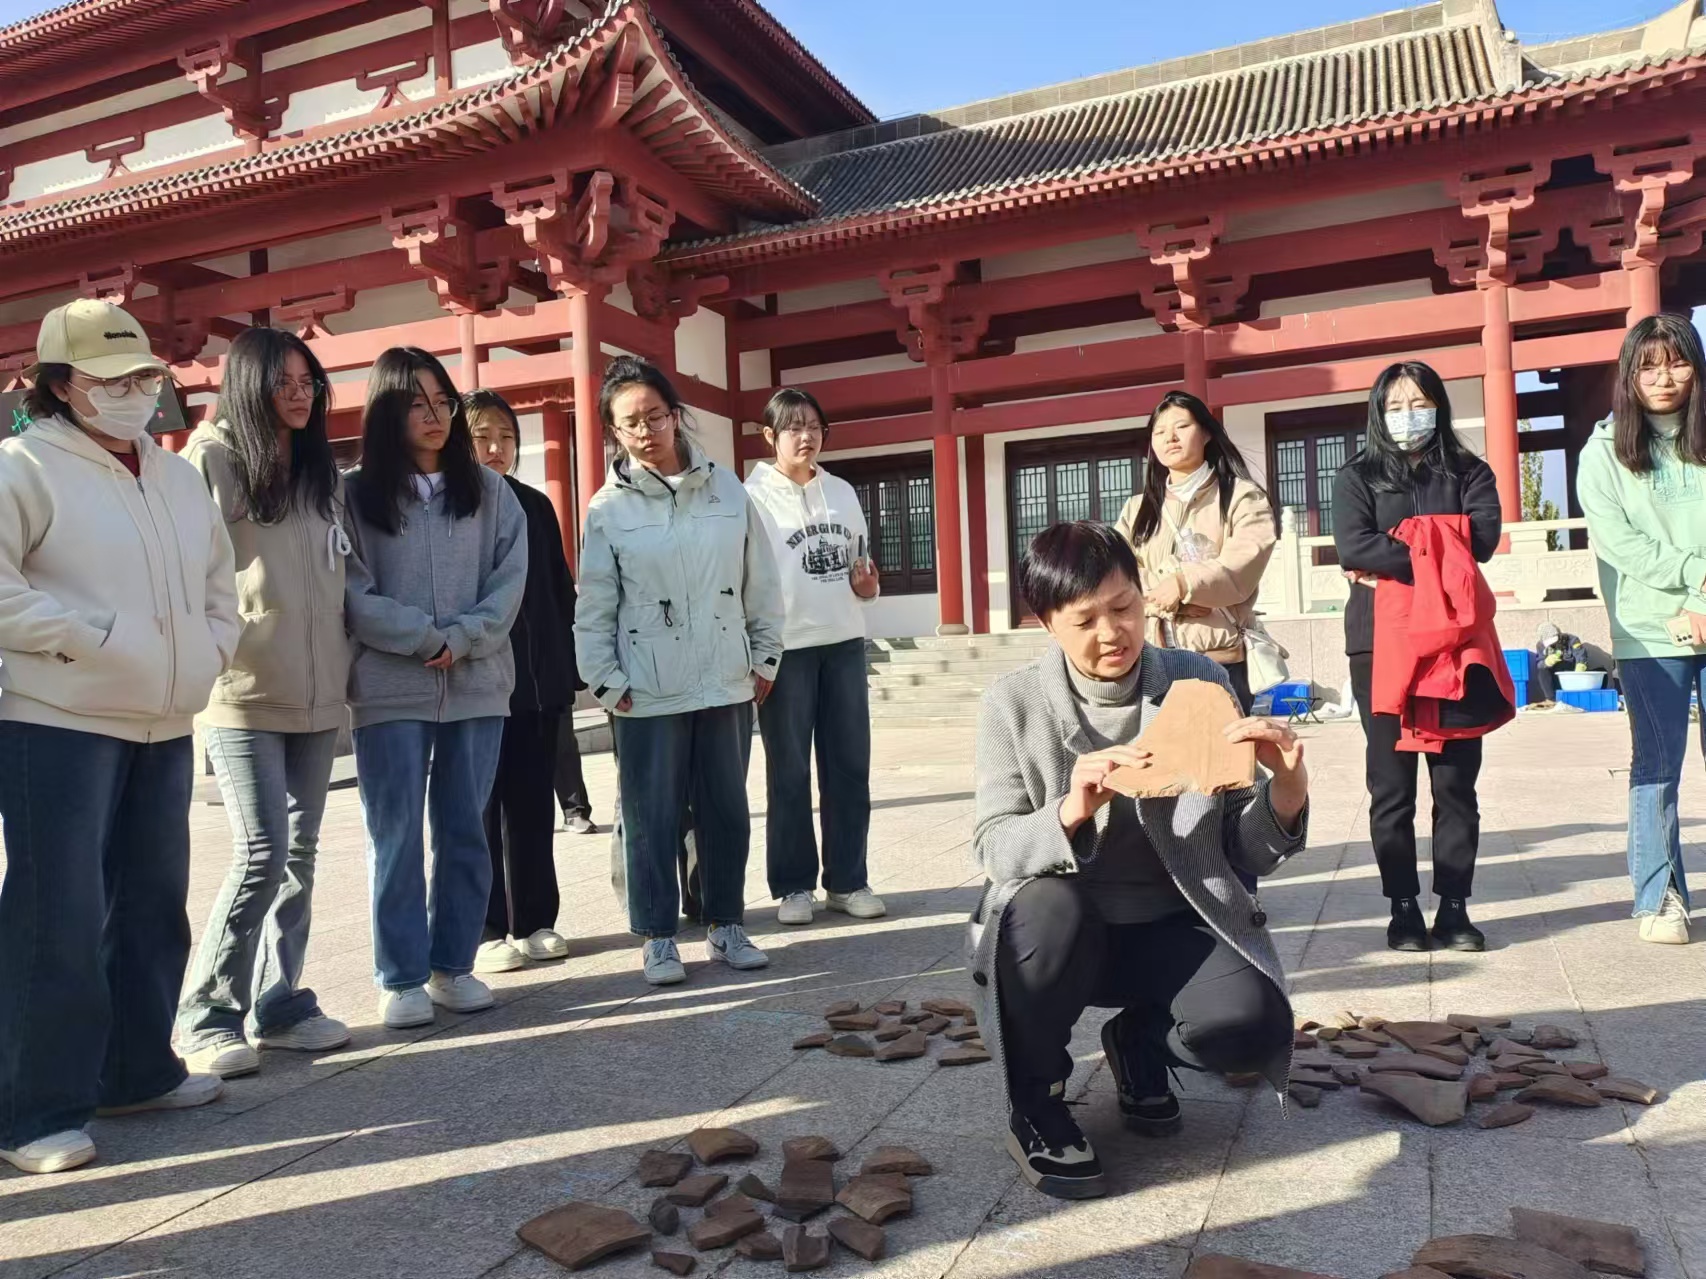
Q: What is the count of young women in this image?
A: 9